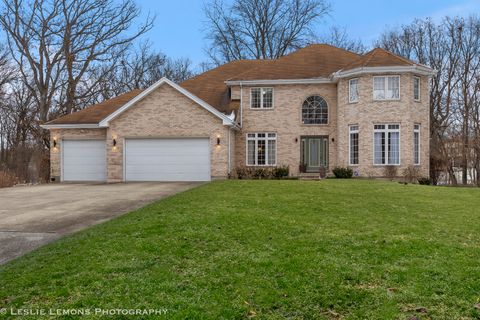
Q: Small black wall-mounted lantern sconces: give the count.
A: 5